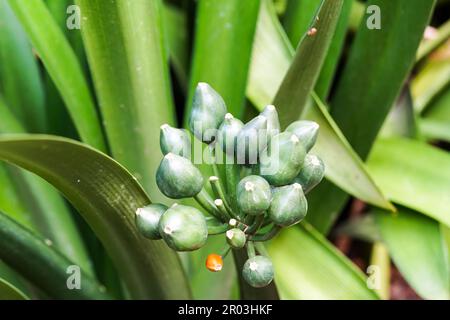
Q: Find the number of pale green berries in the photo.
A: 15